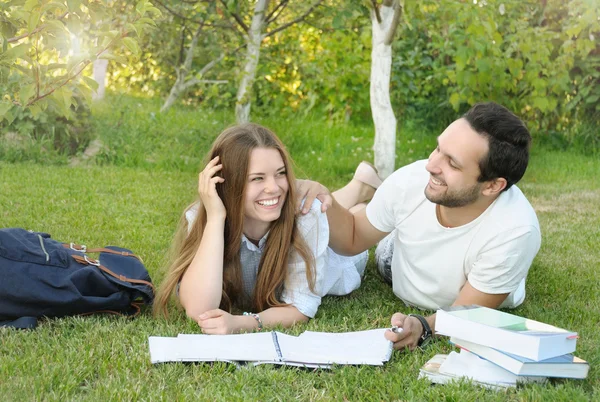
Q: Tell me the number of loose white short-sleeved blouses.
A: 1